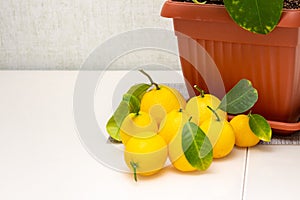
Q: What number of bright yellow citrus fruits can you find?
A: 8